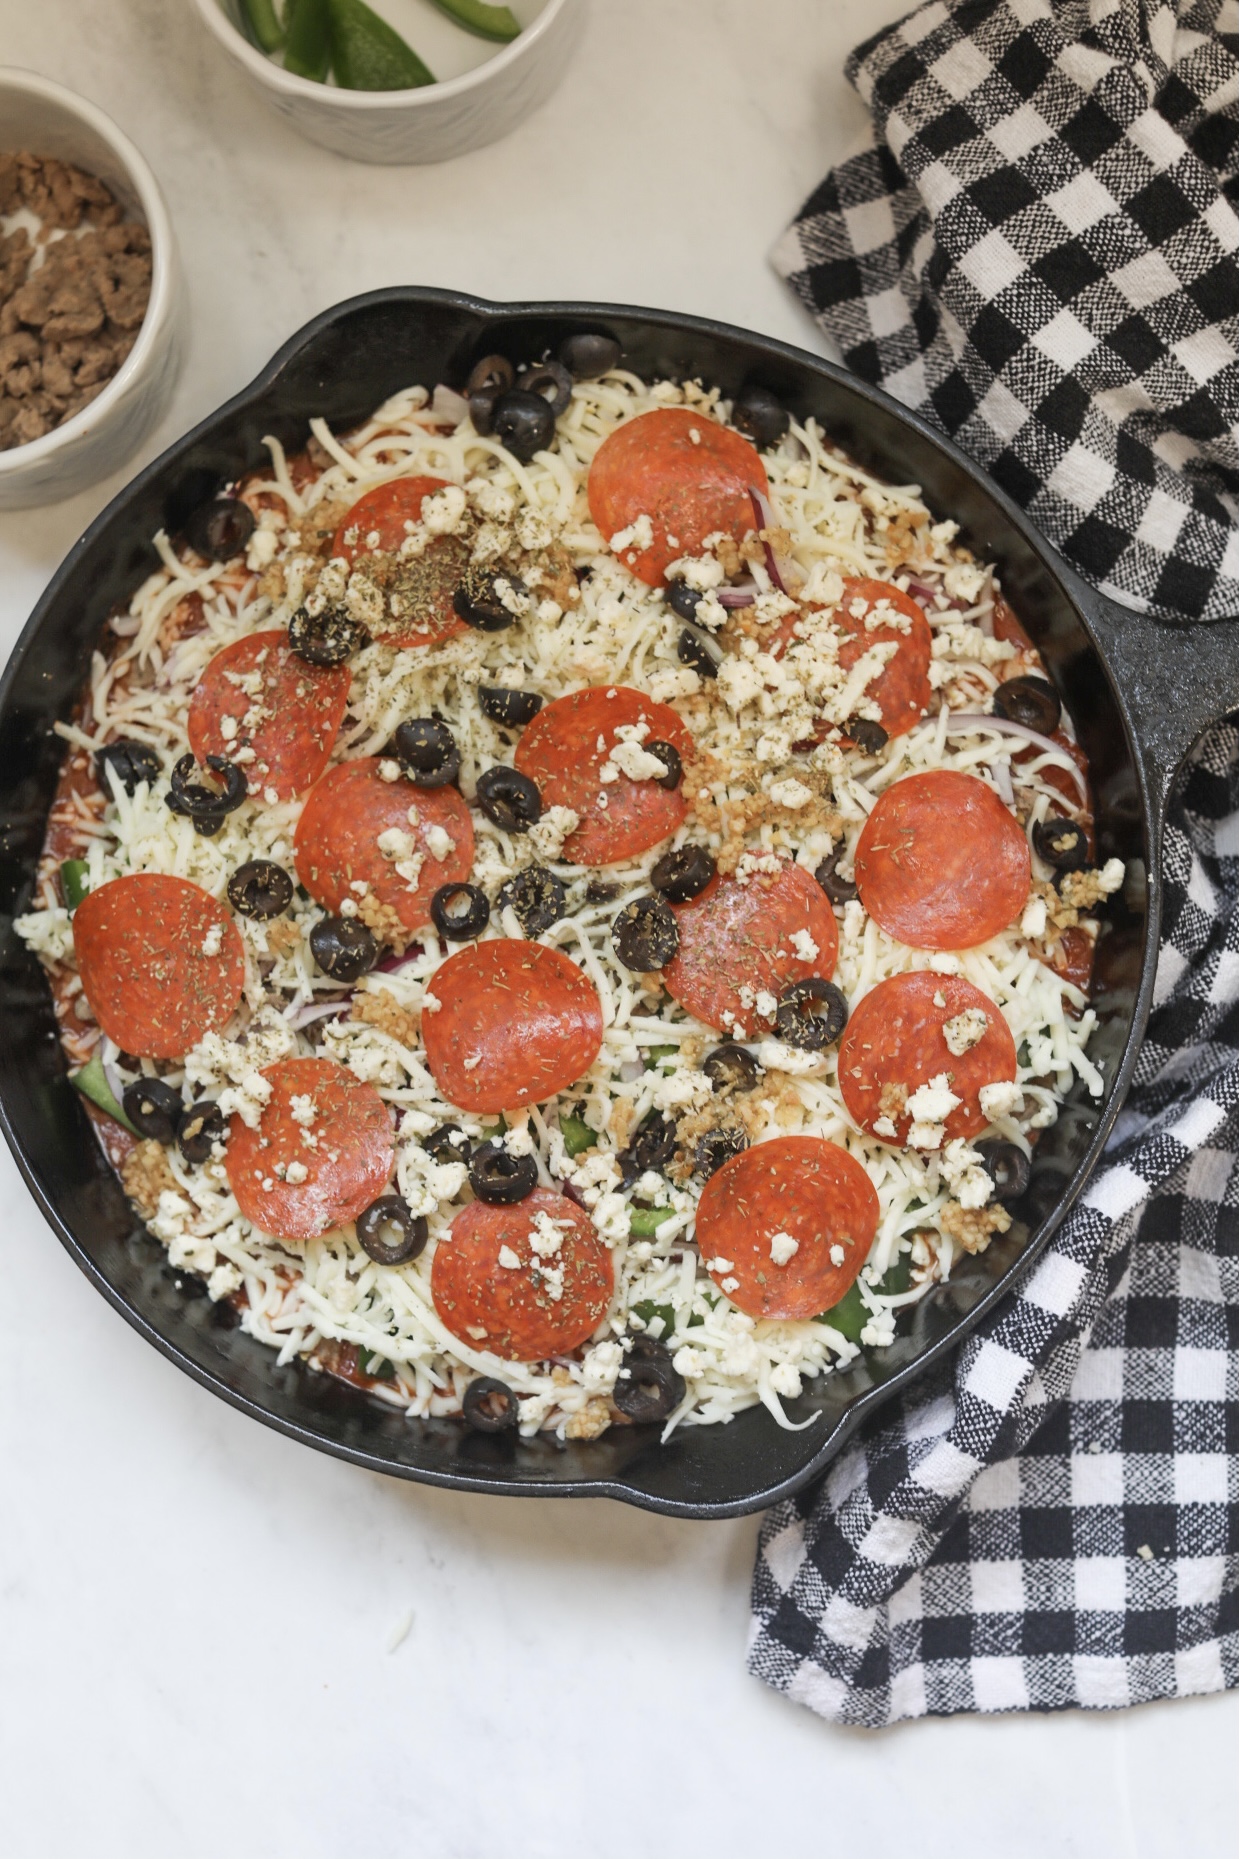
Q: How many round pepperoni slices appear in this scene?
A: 14